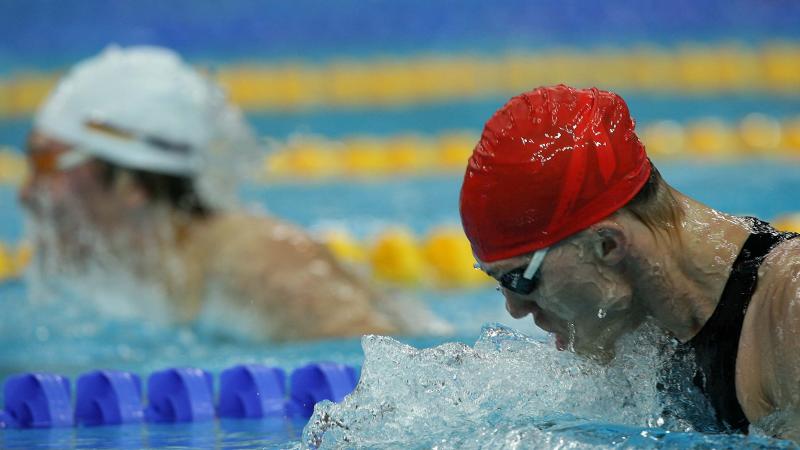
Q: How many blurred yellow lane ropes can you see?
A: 3